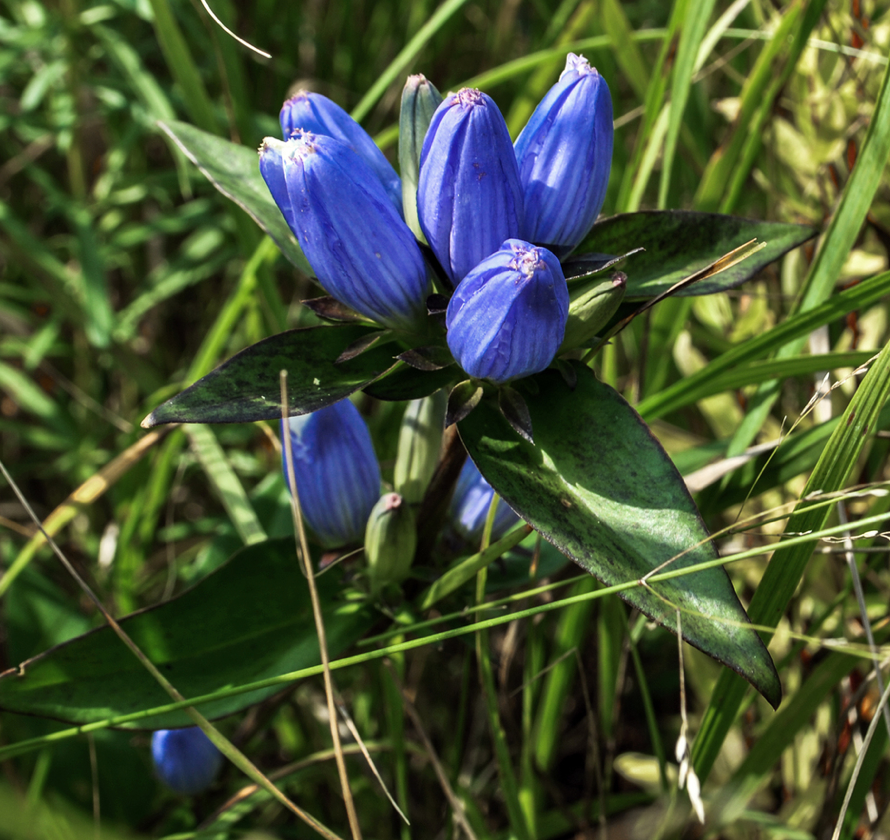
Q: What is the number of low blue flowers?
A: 3